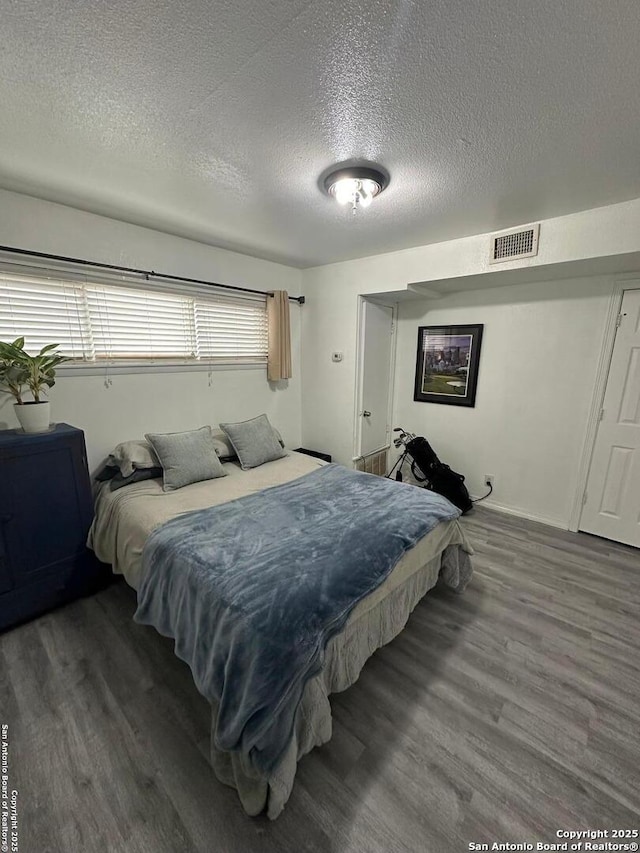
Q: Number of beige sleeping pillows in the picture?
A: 2